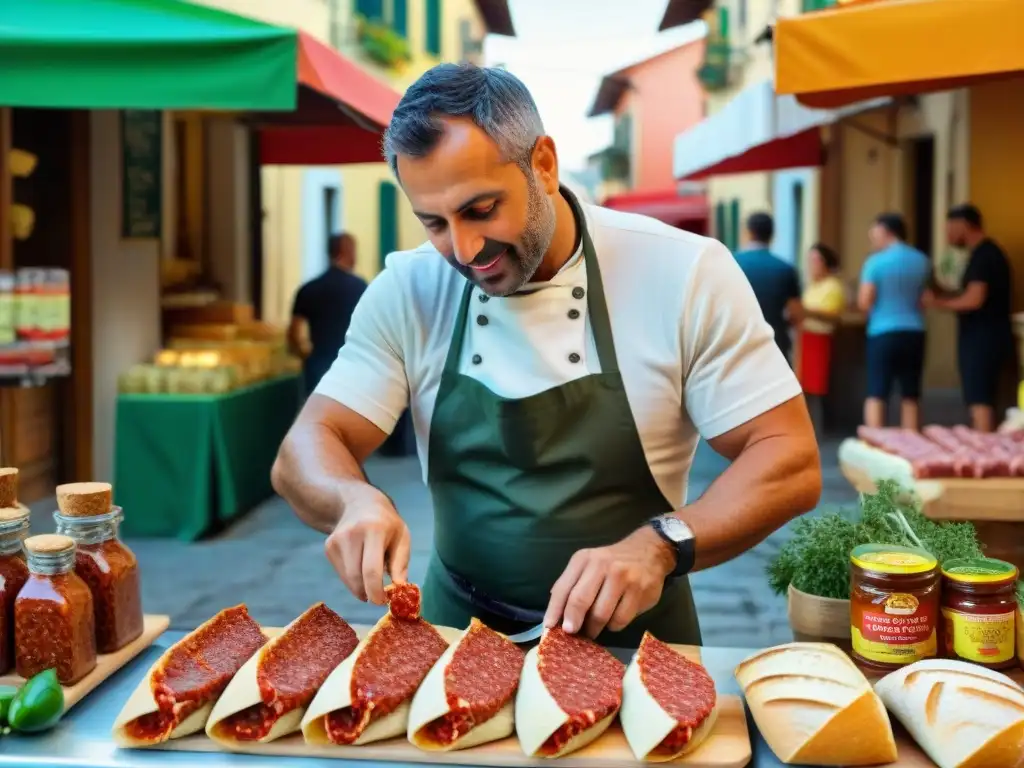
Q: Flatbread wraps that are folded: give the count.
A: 6